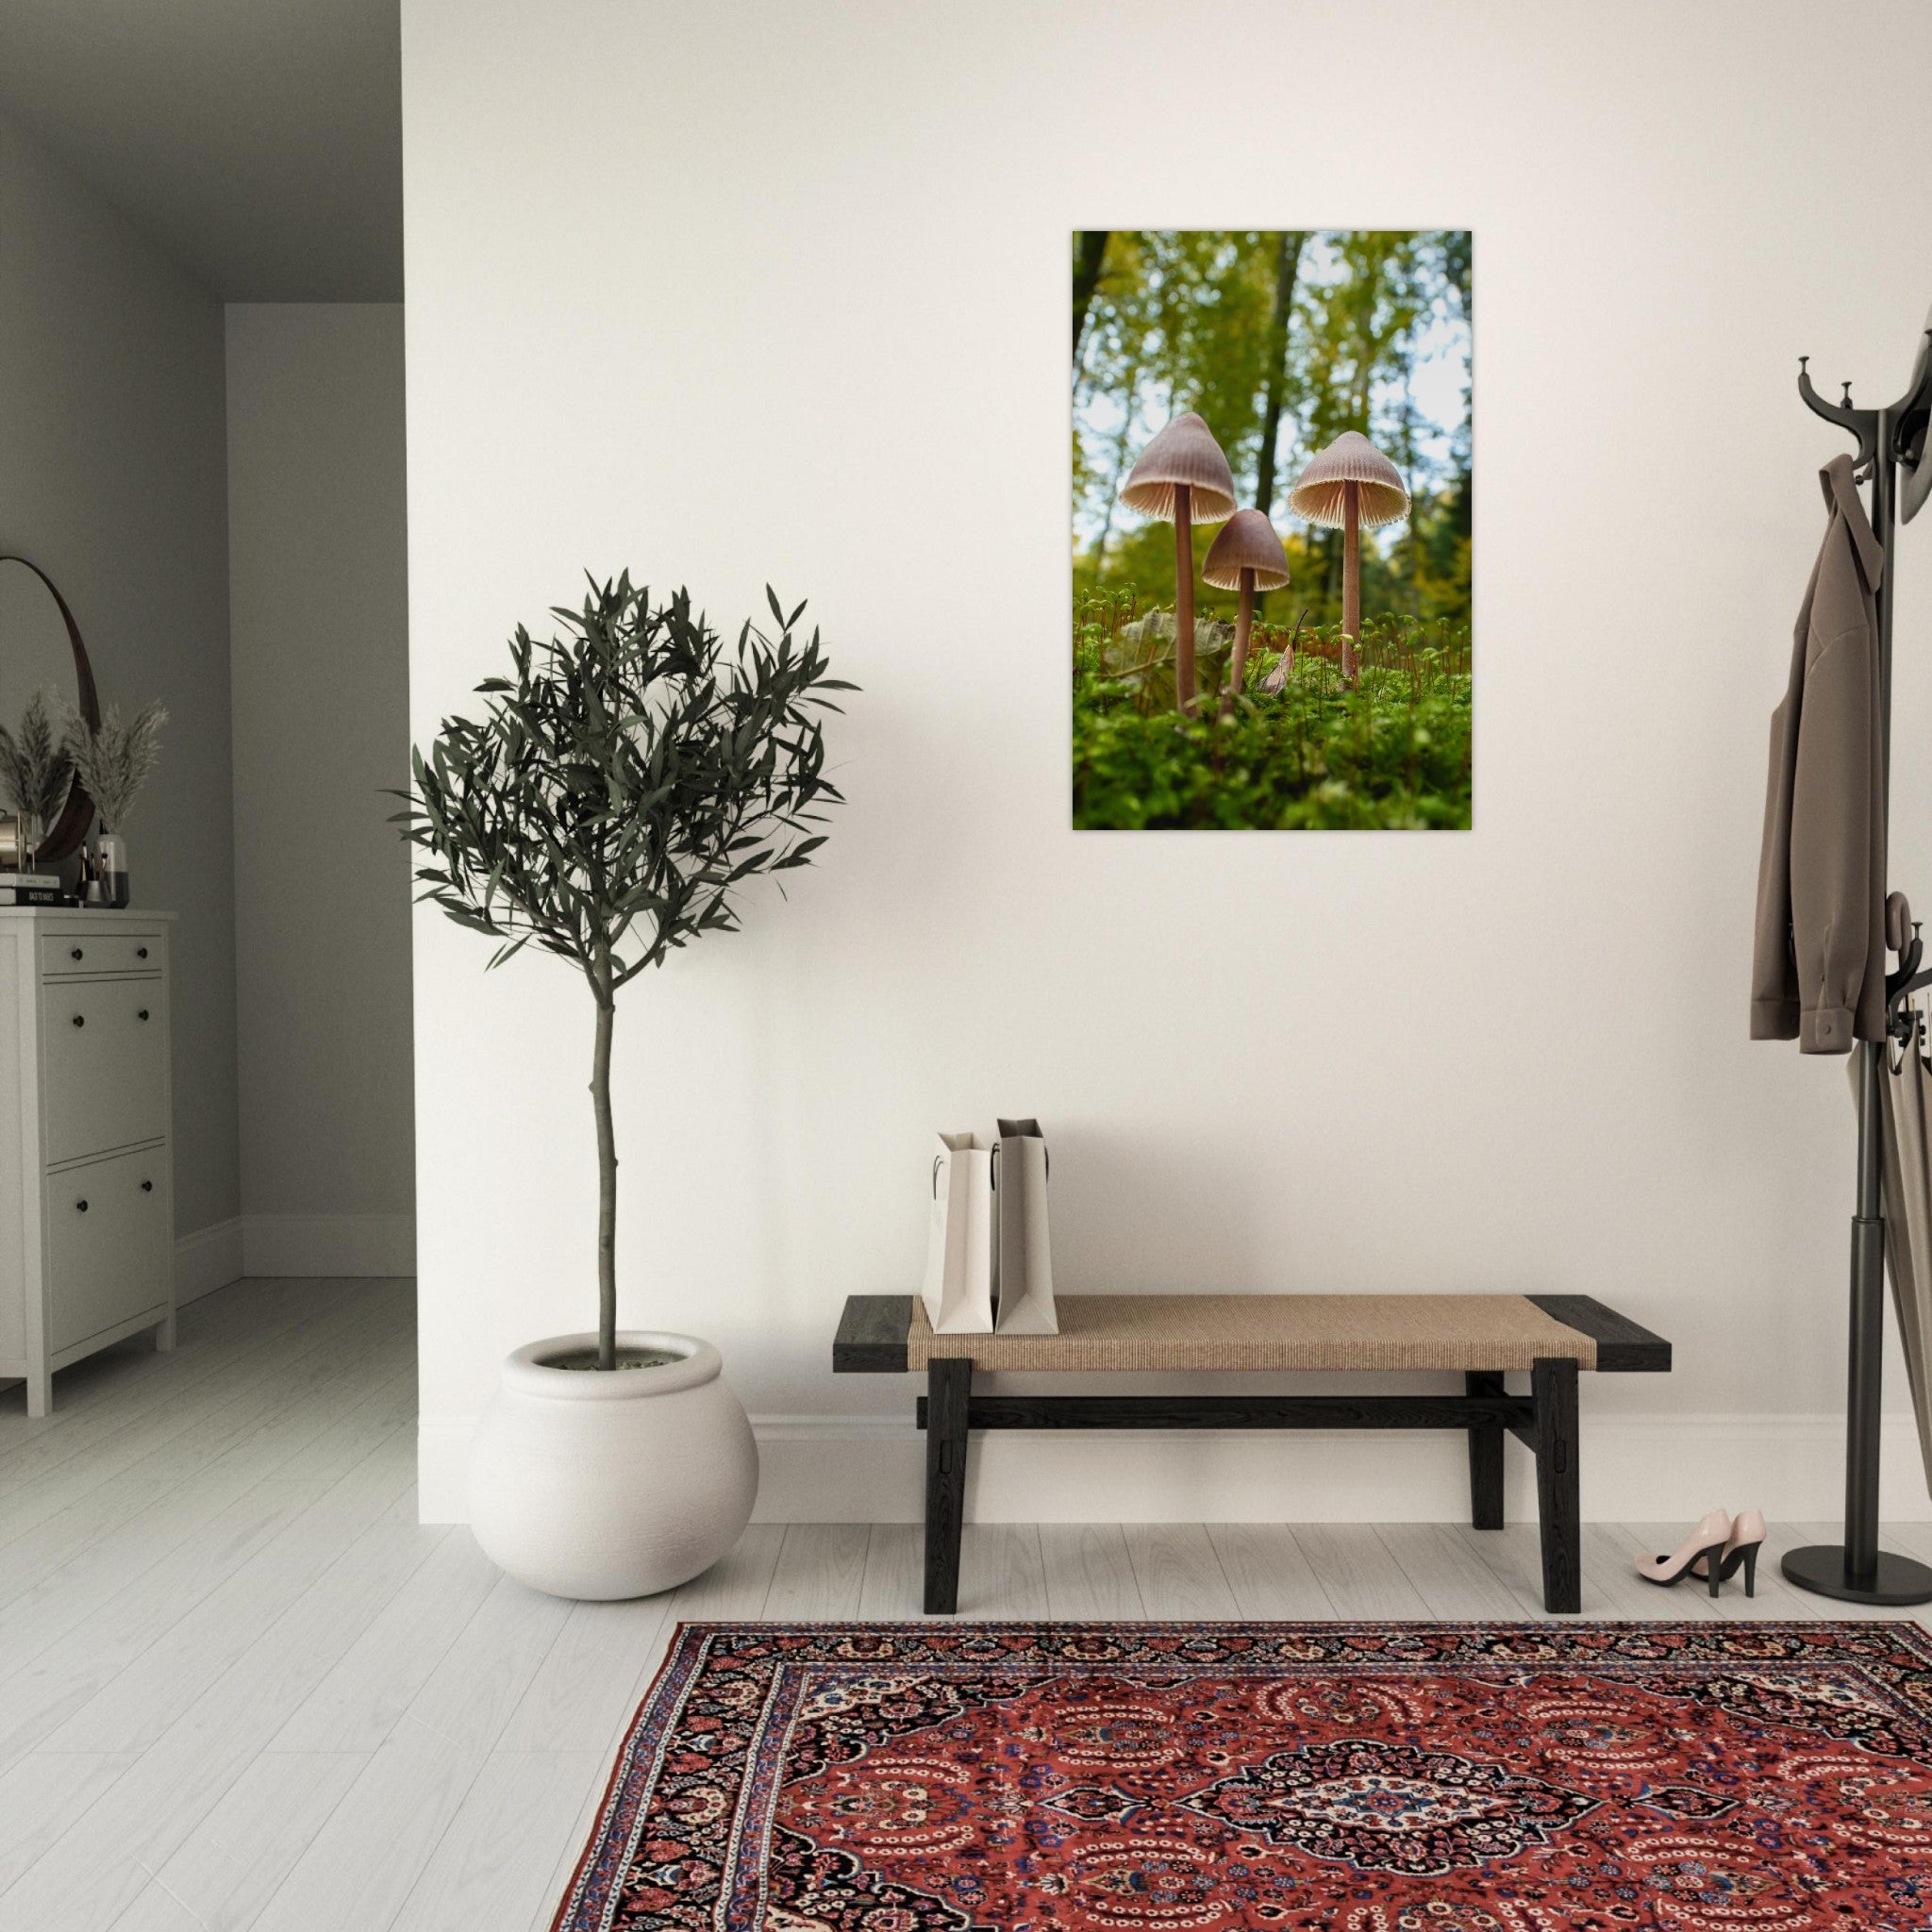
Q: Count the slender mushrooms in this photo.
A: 3